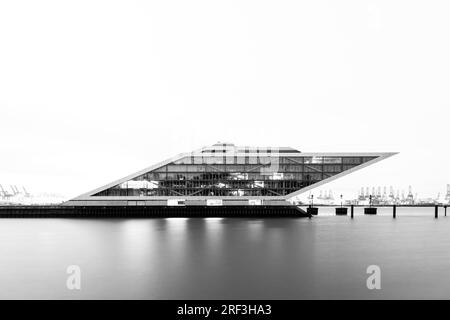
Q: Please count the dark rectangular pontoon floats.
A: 3